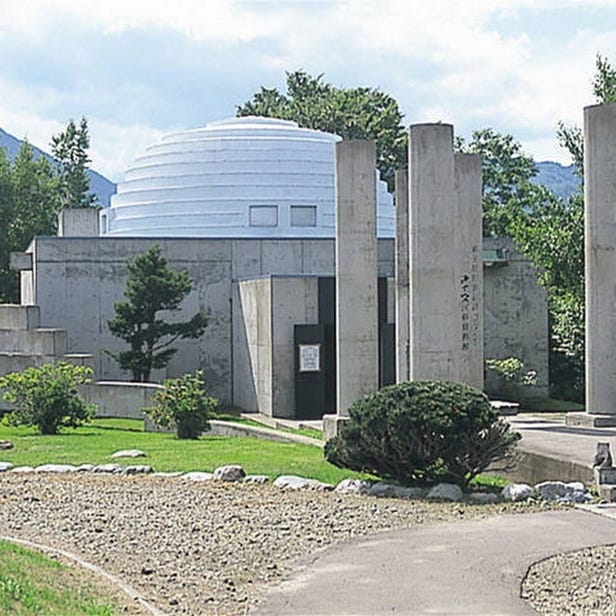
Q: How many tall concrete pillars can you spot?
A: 5